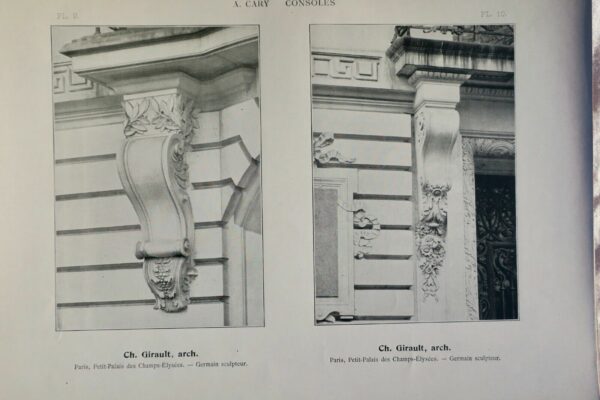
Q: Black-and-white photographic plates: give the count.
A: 2